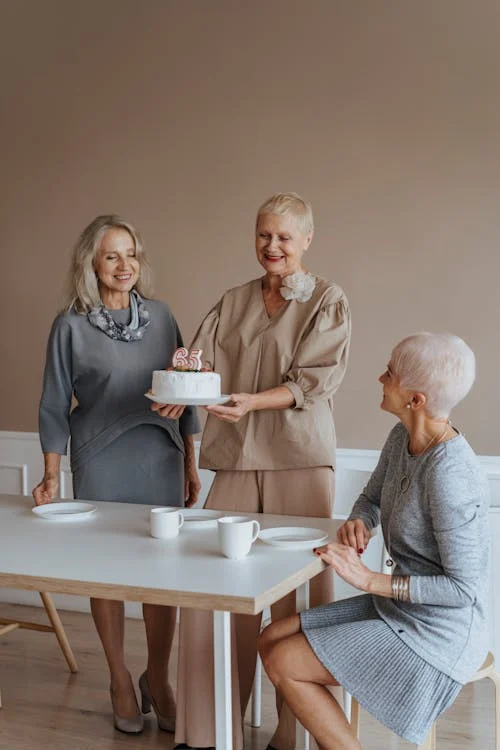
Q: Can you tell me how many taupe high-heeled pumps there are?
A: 2